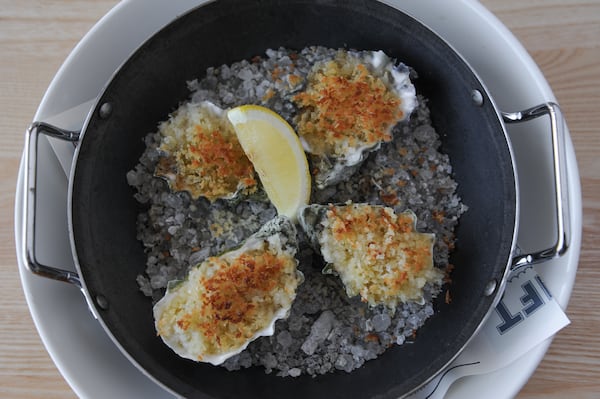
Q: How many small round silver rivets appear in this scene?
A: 4